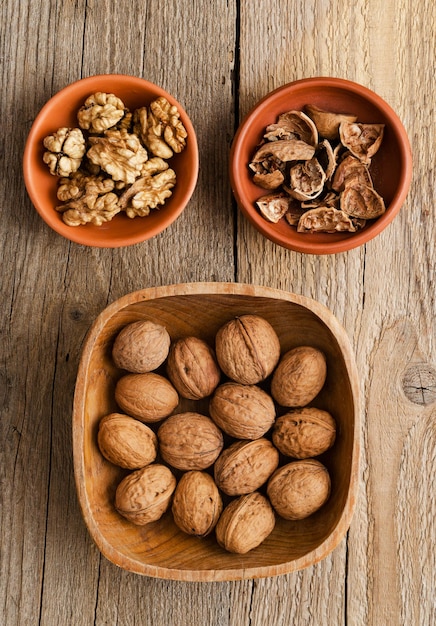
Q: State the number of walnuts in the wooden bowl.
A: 14